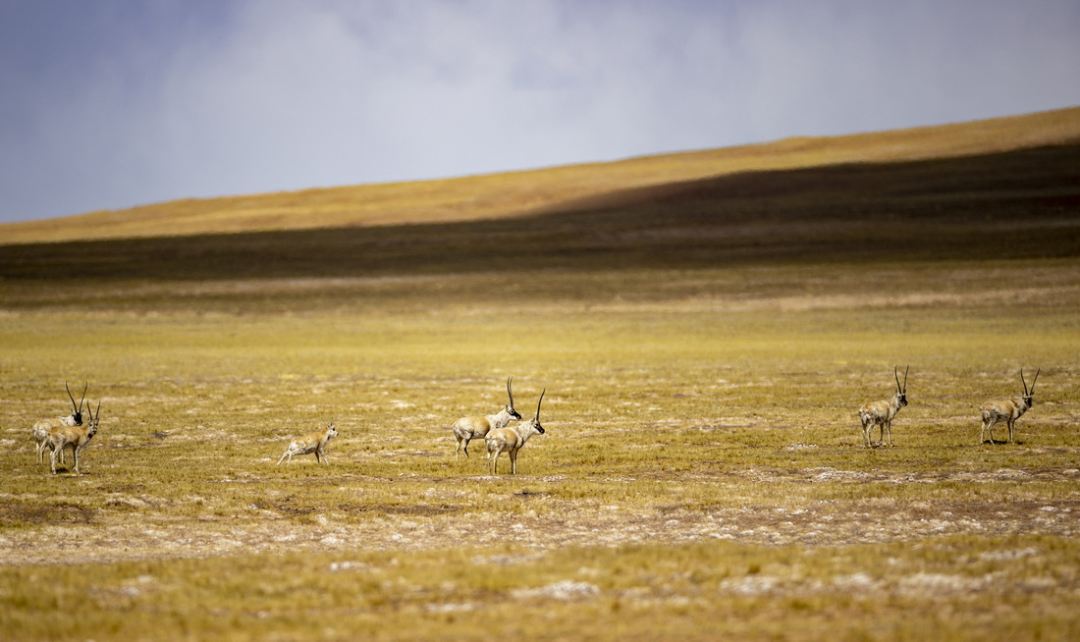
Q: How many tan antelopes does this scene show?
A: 7